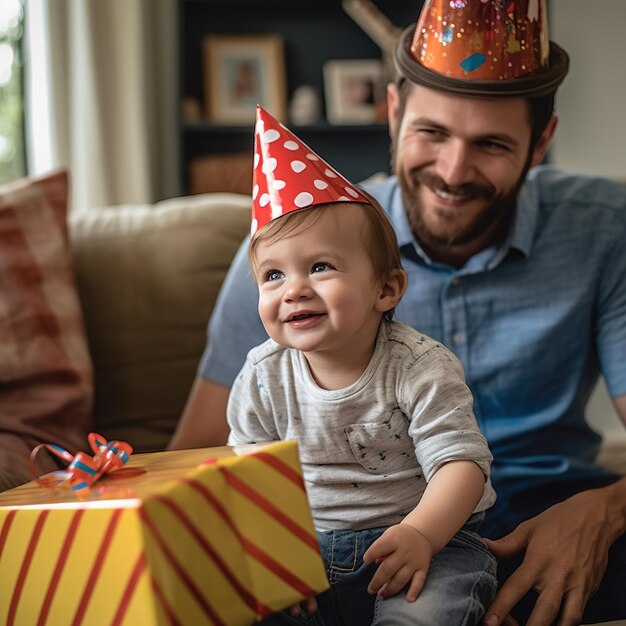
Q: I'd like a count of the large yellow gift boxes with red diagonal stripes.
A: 1